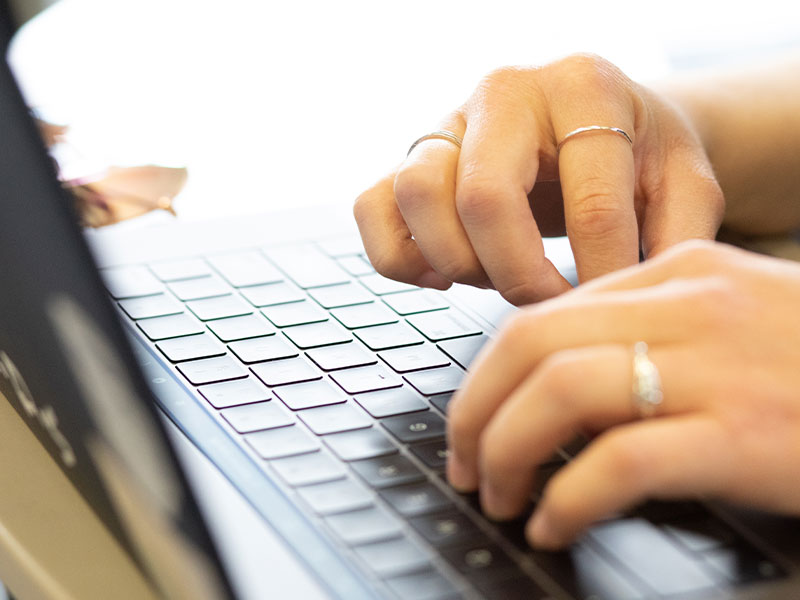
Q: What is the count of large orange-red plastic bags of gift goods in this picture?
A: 0